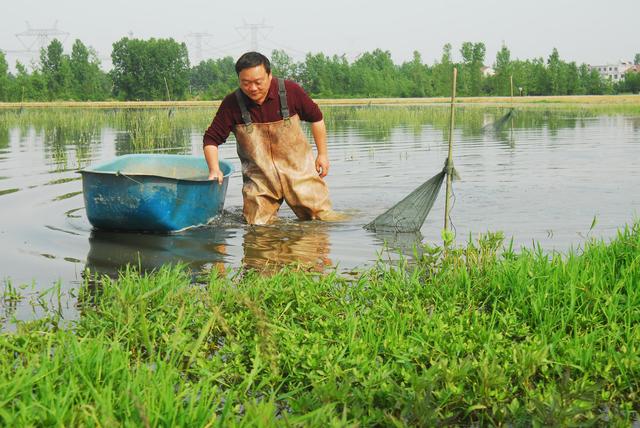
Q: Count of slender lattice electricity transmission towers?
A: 3